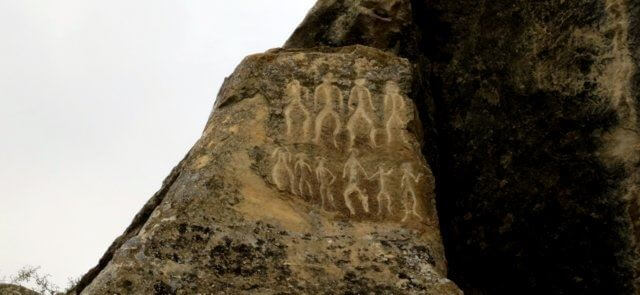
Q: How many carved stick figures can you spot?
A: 10